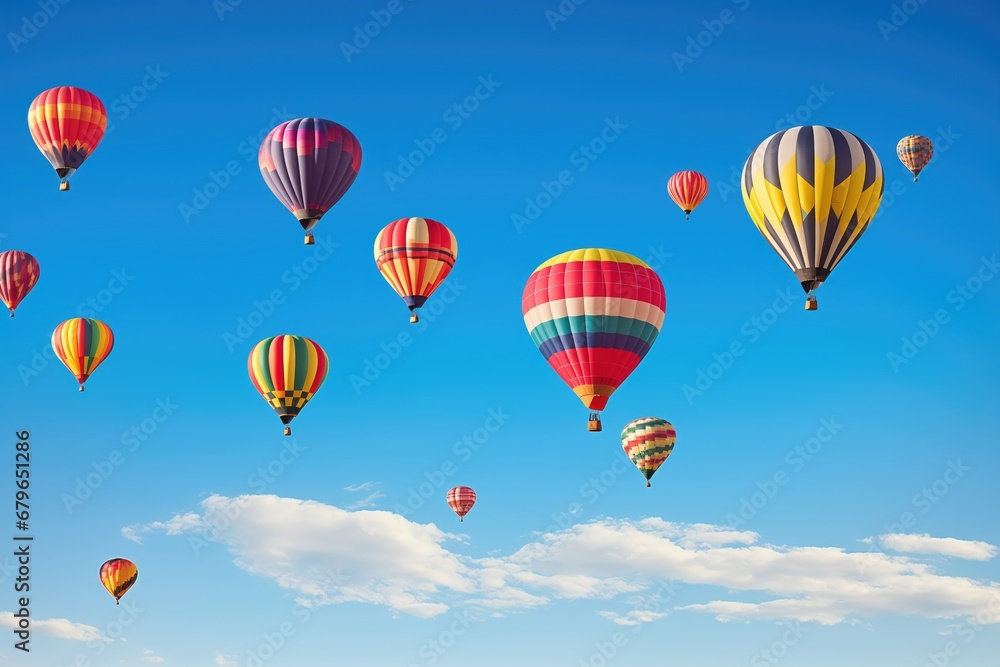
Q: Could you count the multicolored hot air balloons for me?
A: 13